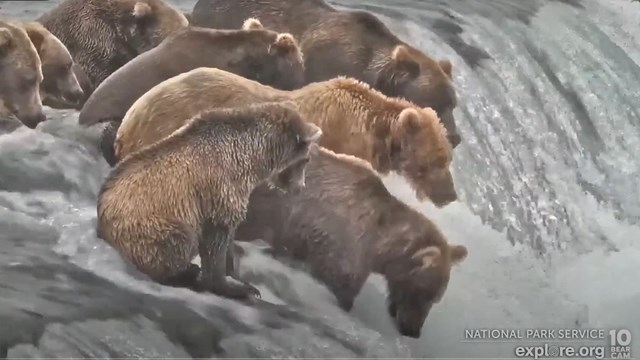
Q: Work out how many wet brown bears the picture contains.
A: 8